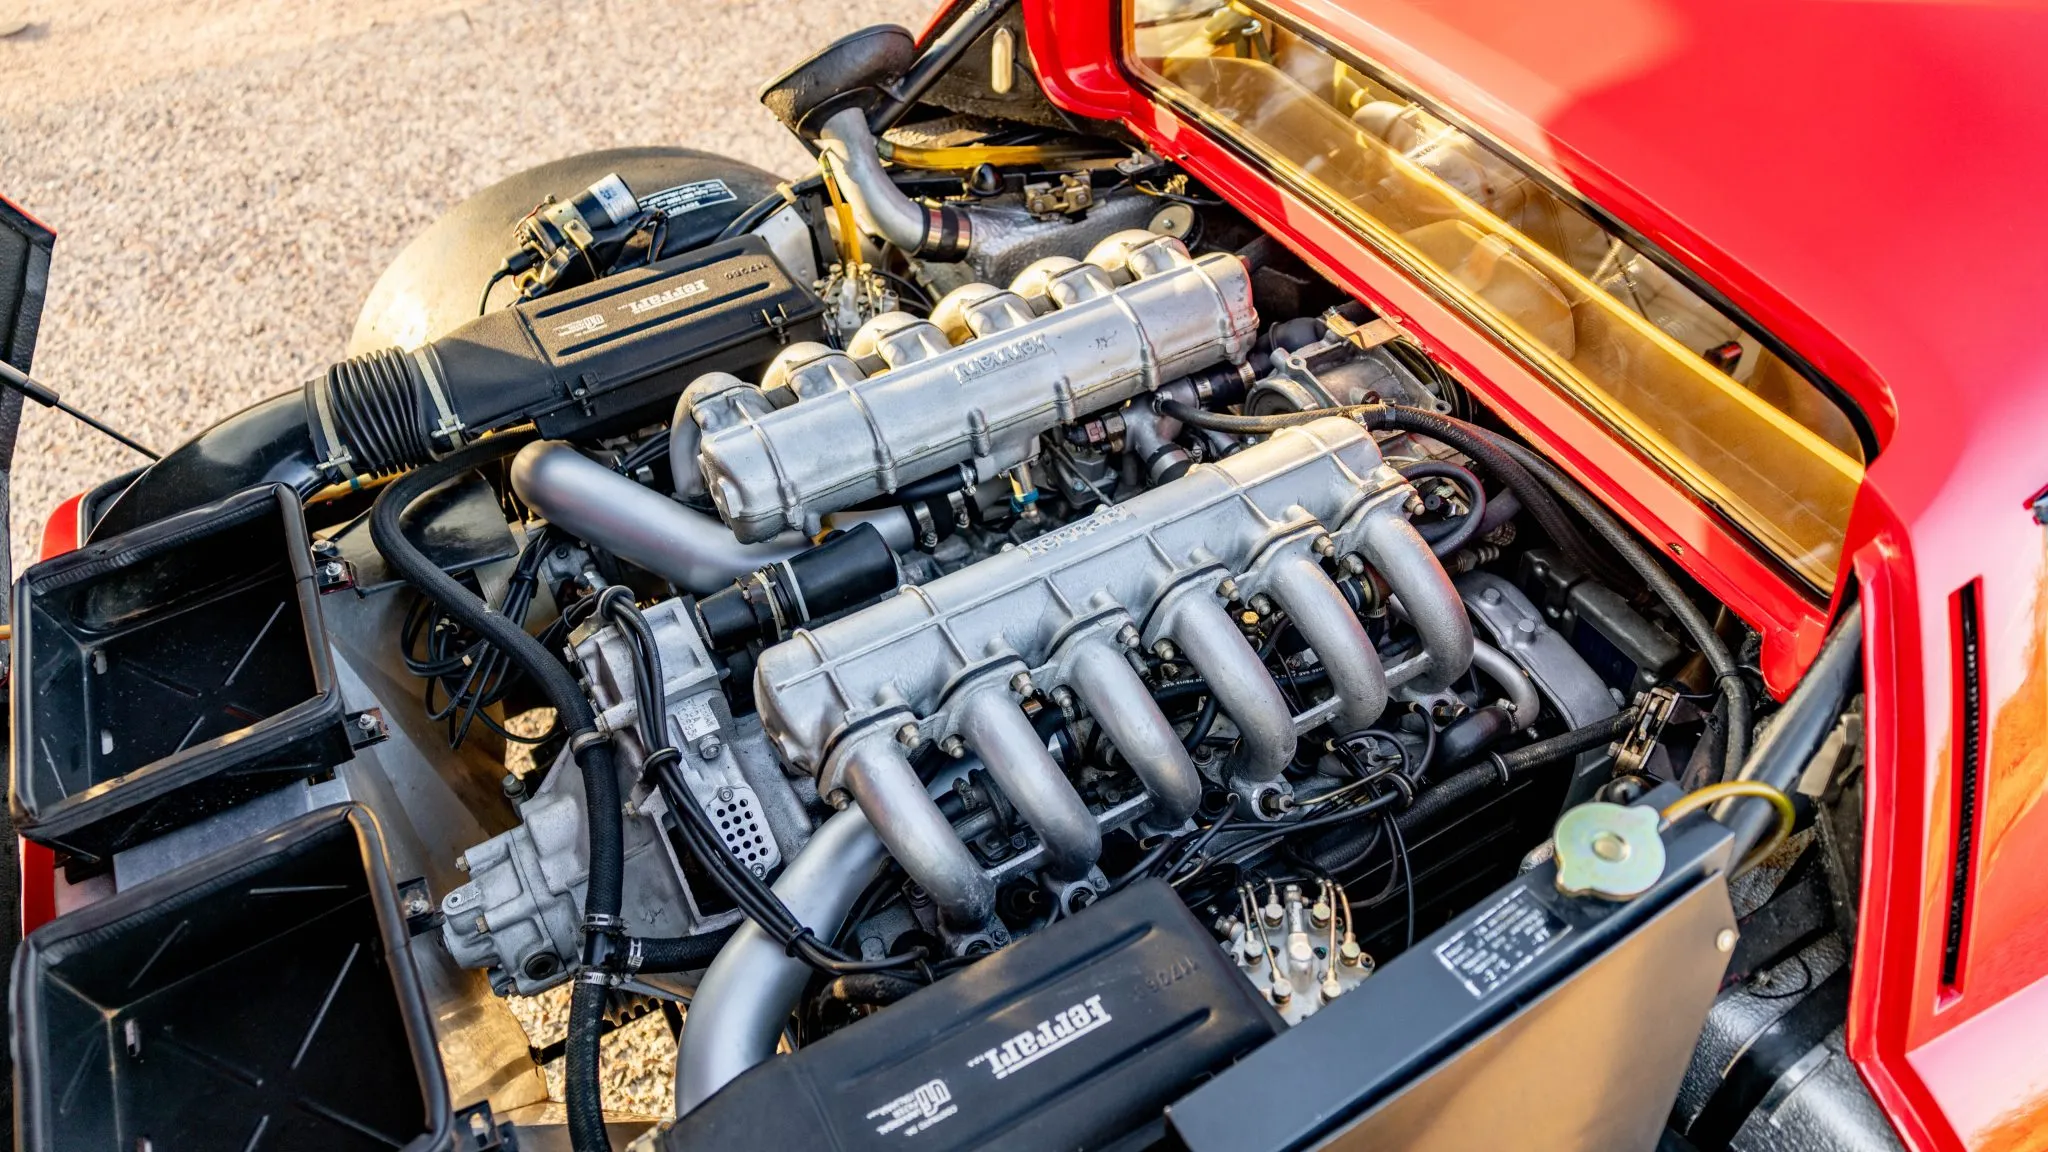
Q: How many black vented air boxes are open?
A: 2